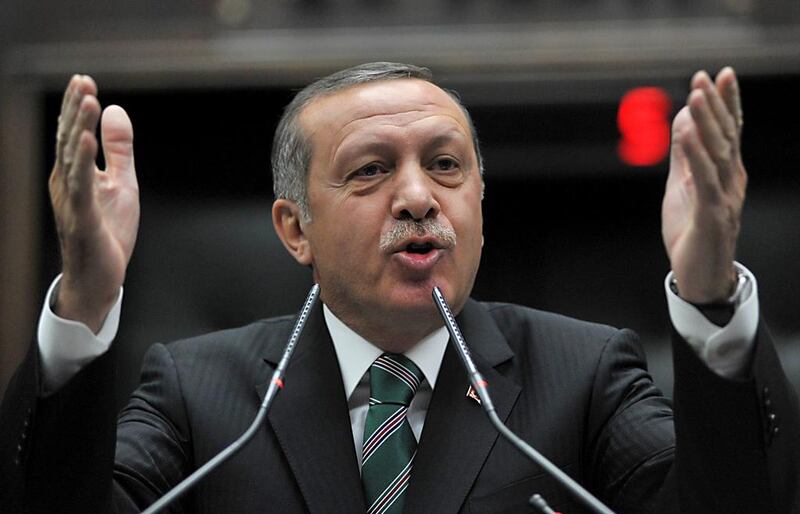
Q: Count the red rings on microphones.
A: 2